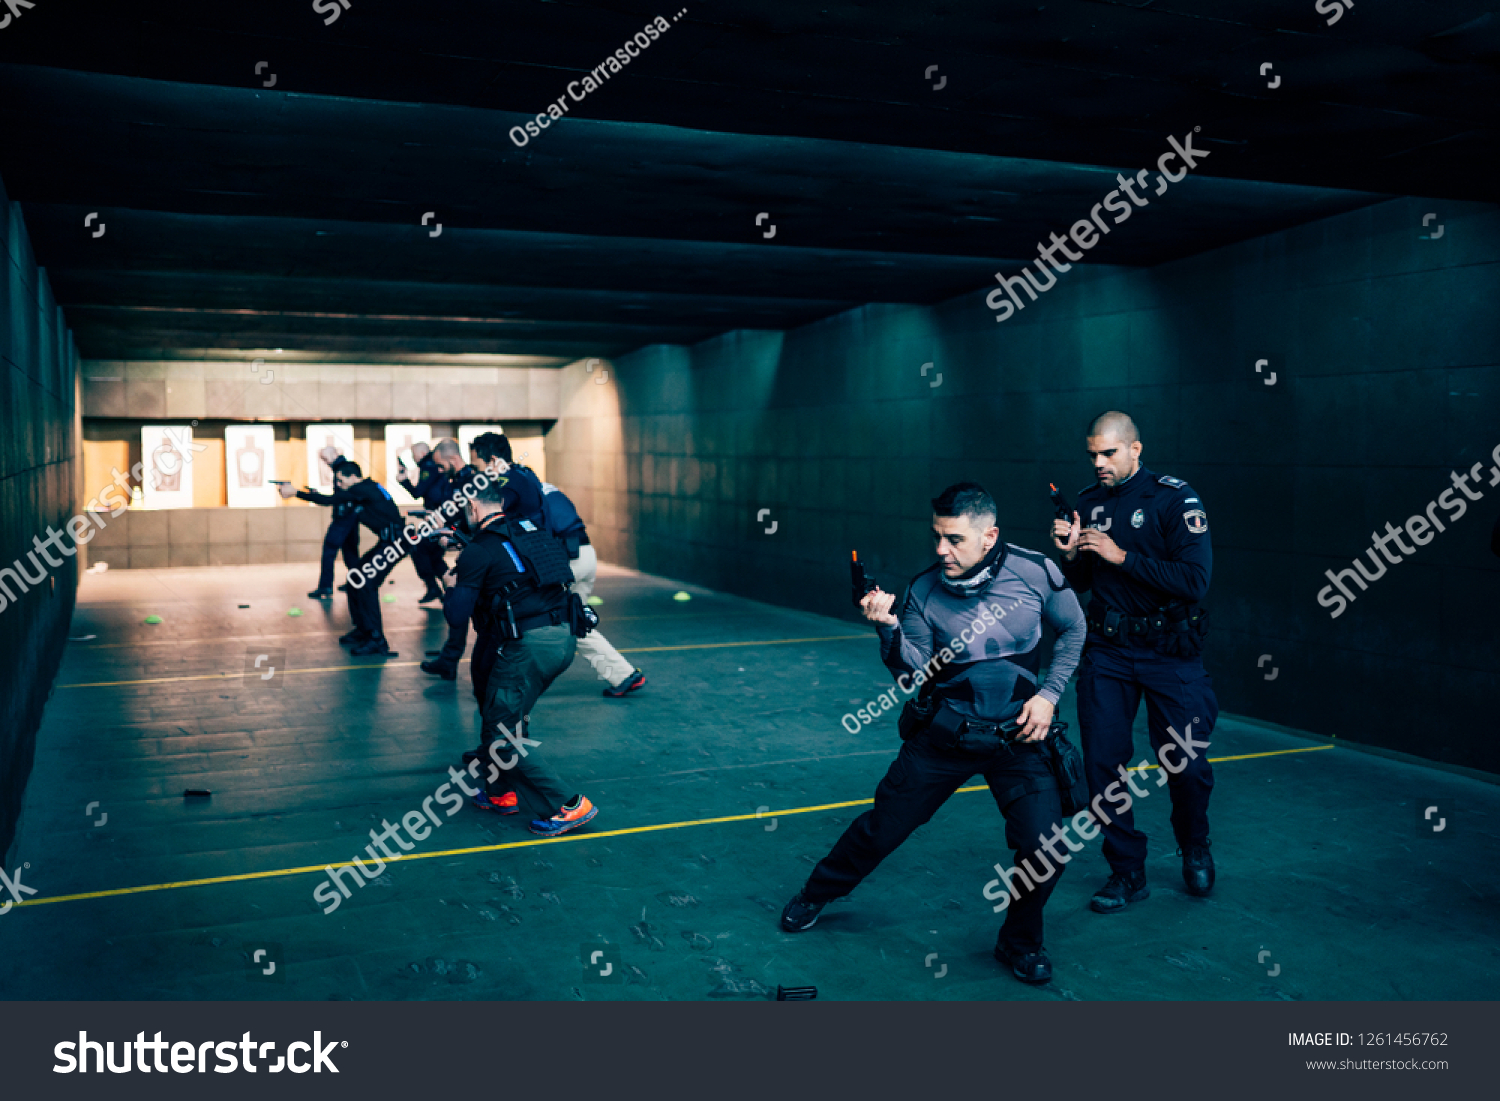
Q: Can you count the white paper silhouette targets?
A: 5